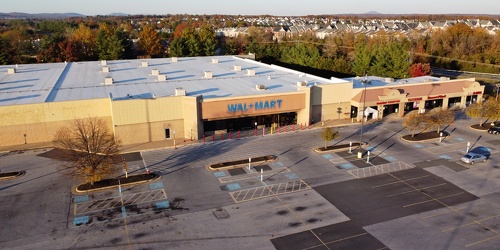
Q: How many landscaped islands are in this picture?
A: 6